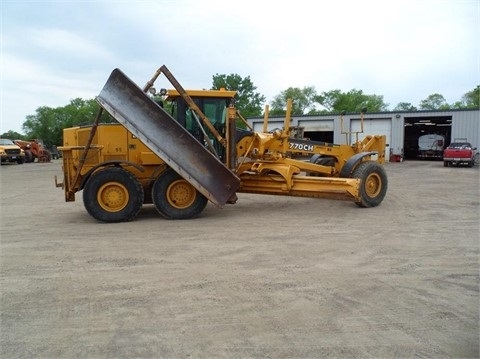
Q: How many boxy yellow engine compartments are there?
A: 1